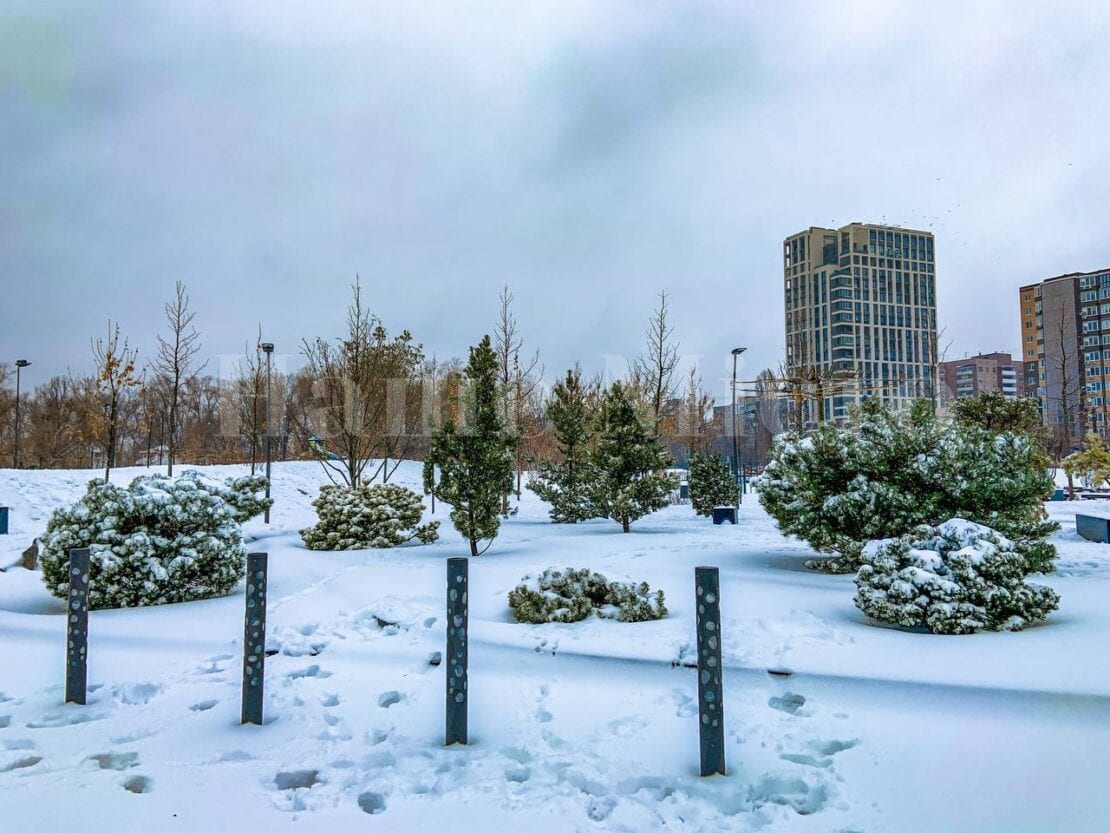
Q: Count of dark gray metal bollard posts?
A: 4